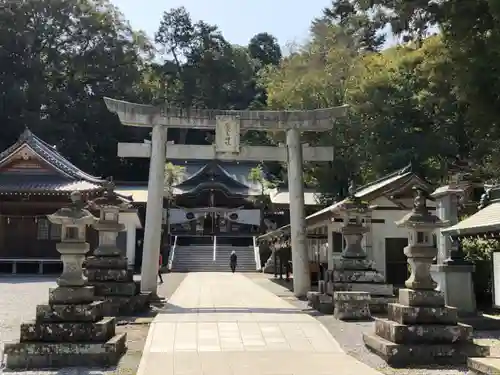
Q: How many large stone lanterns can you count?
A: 4